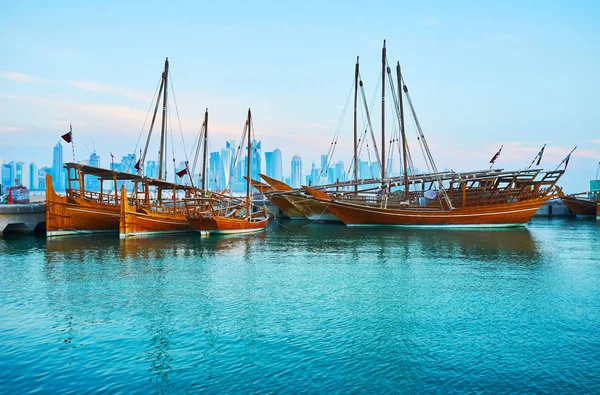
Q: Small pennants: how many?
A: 6